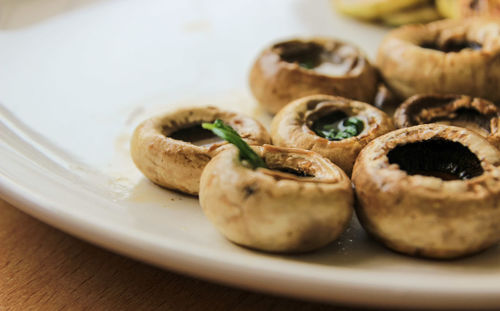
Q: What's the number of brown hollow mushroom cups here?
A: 7